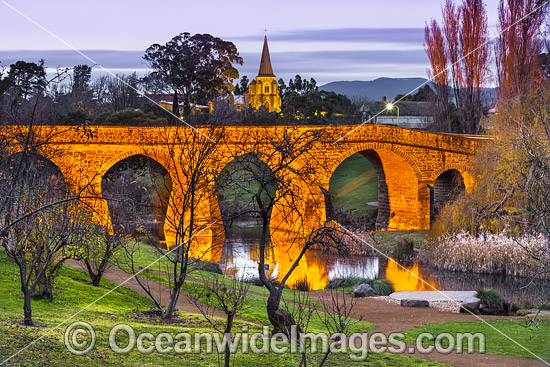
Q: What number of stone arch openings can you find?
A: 5